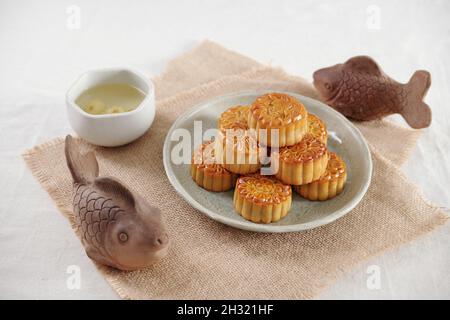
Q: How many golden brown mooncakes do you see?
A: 8